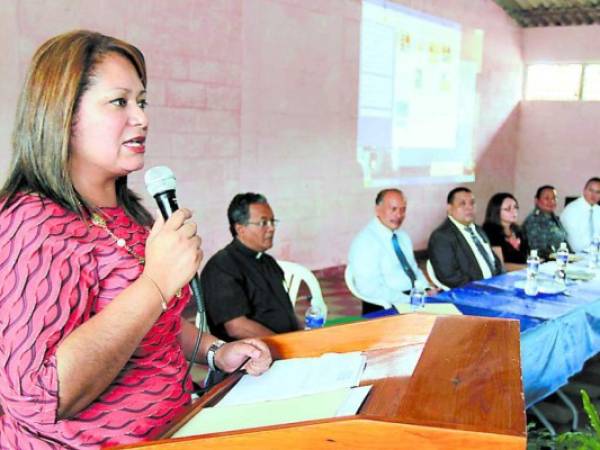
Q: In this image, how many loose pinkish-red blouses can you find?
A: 1